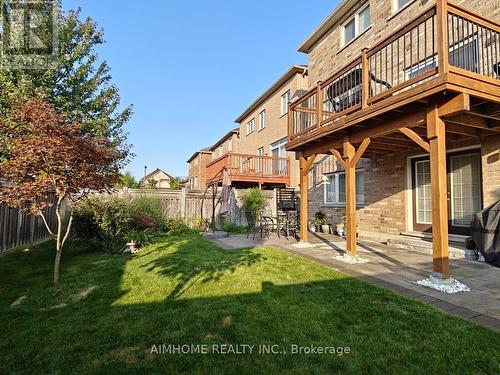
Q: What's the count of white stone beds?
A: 3